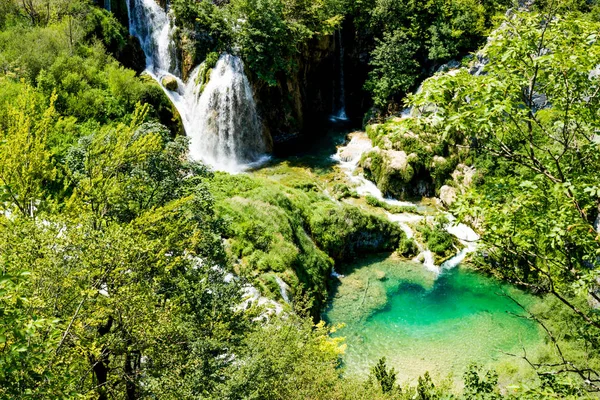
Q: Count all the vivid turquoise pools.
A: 1